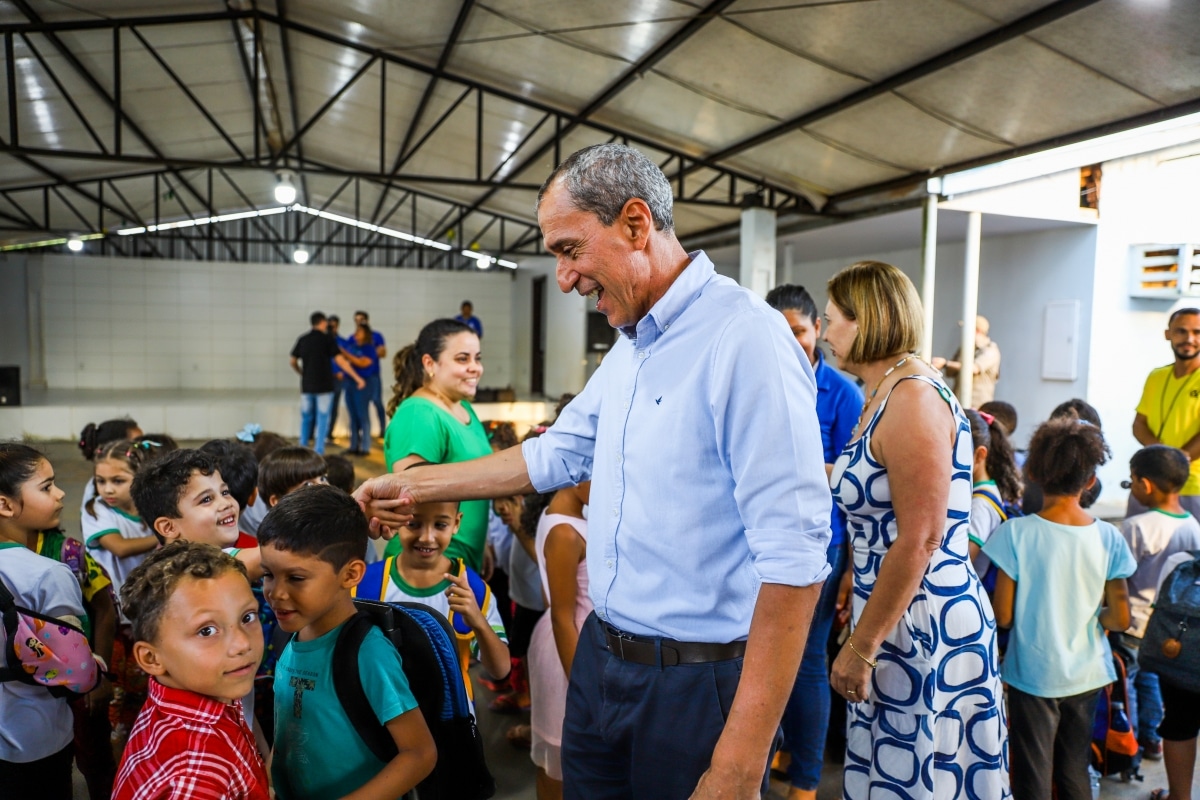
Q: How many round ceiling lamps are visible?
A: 4